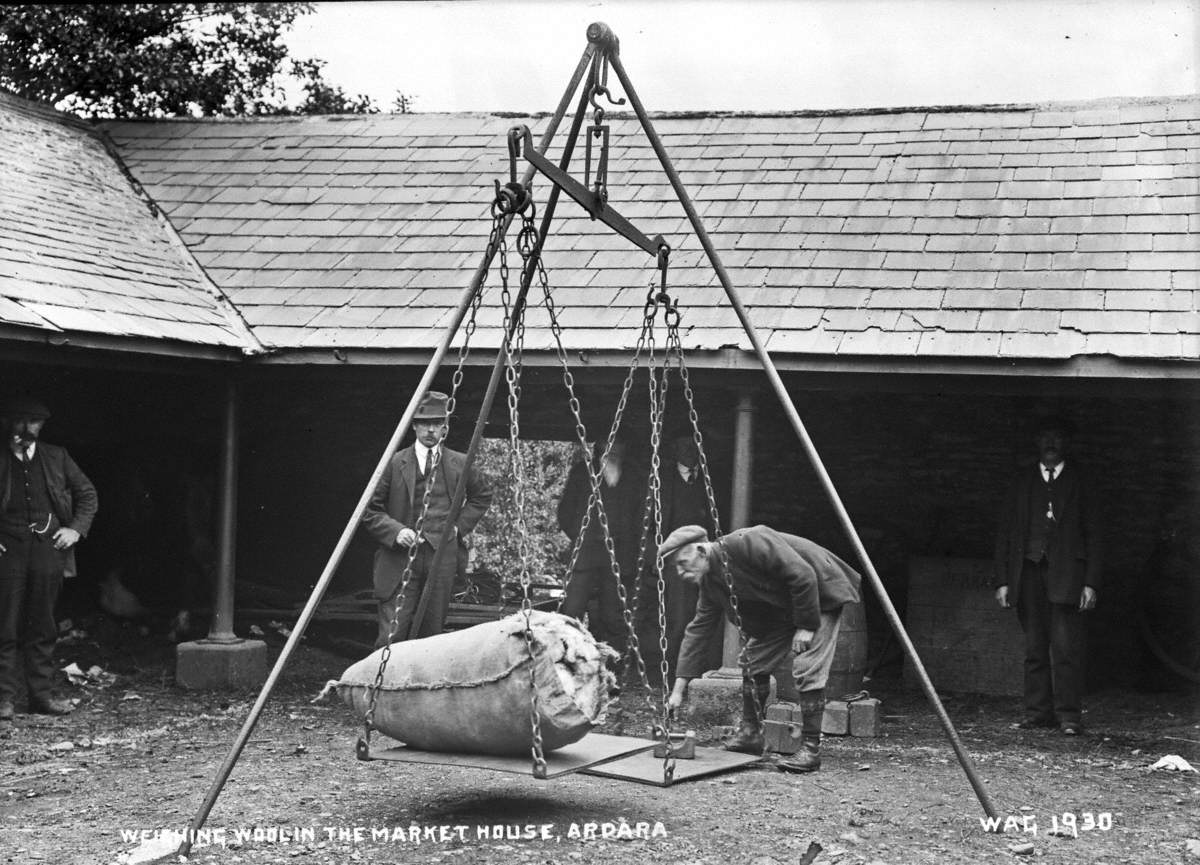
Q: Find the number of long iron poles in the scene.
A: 3